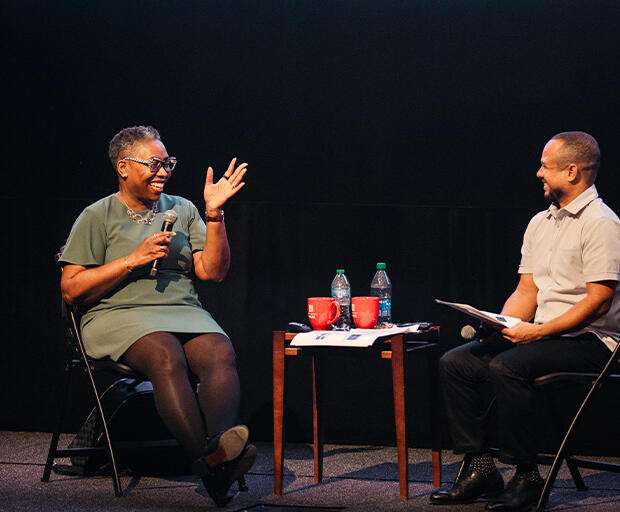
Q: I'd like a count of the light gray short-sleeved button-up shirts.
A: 1